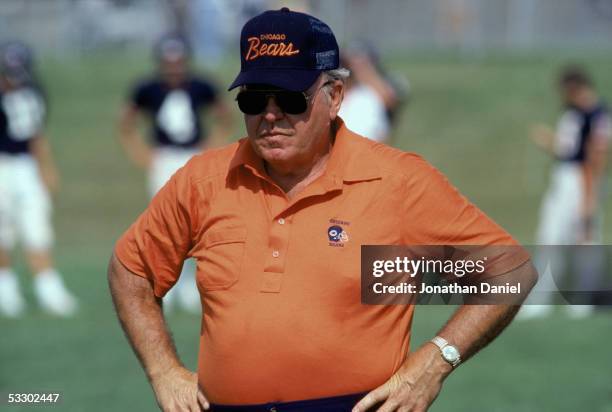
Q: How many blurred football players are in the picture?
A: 4